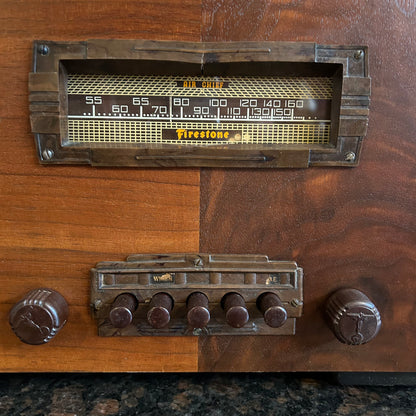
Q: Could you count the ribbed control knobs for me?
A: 2